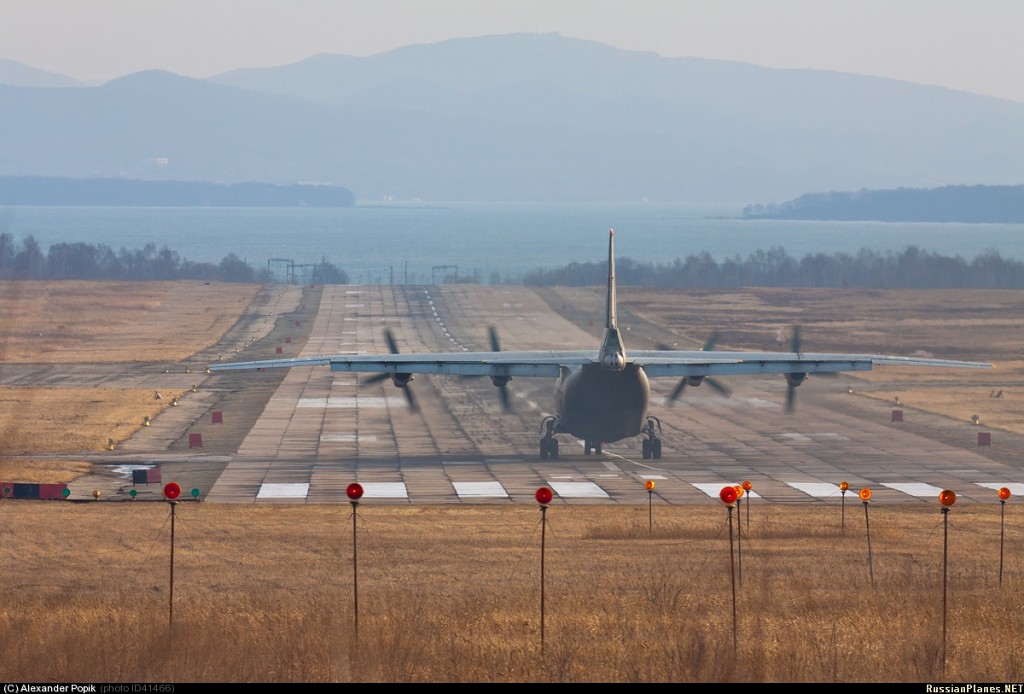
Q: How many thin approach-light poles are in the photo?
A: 11